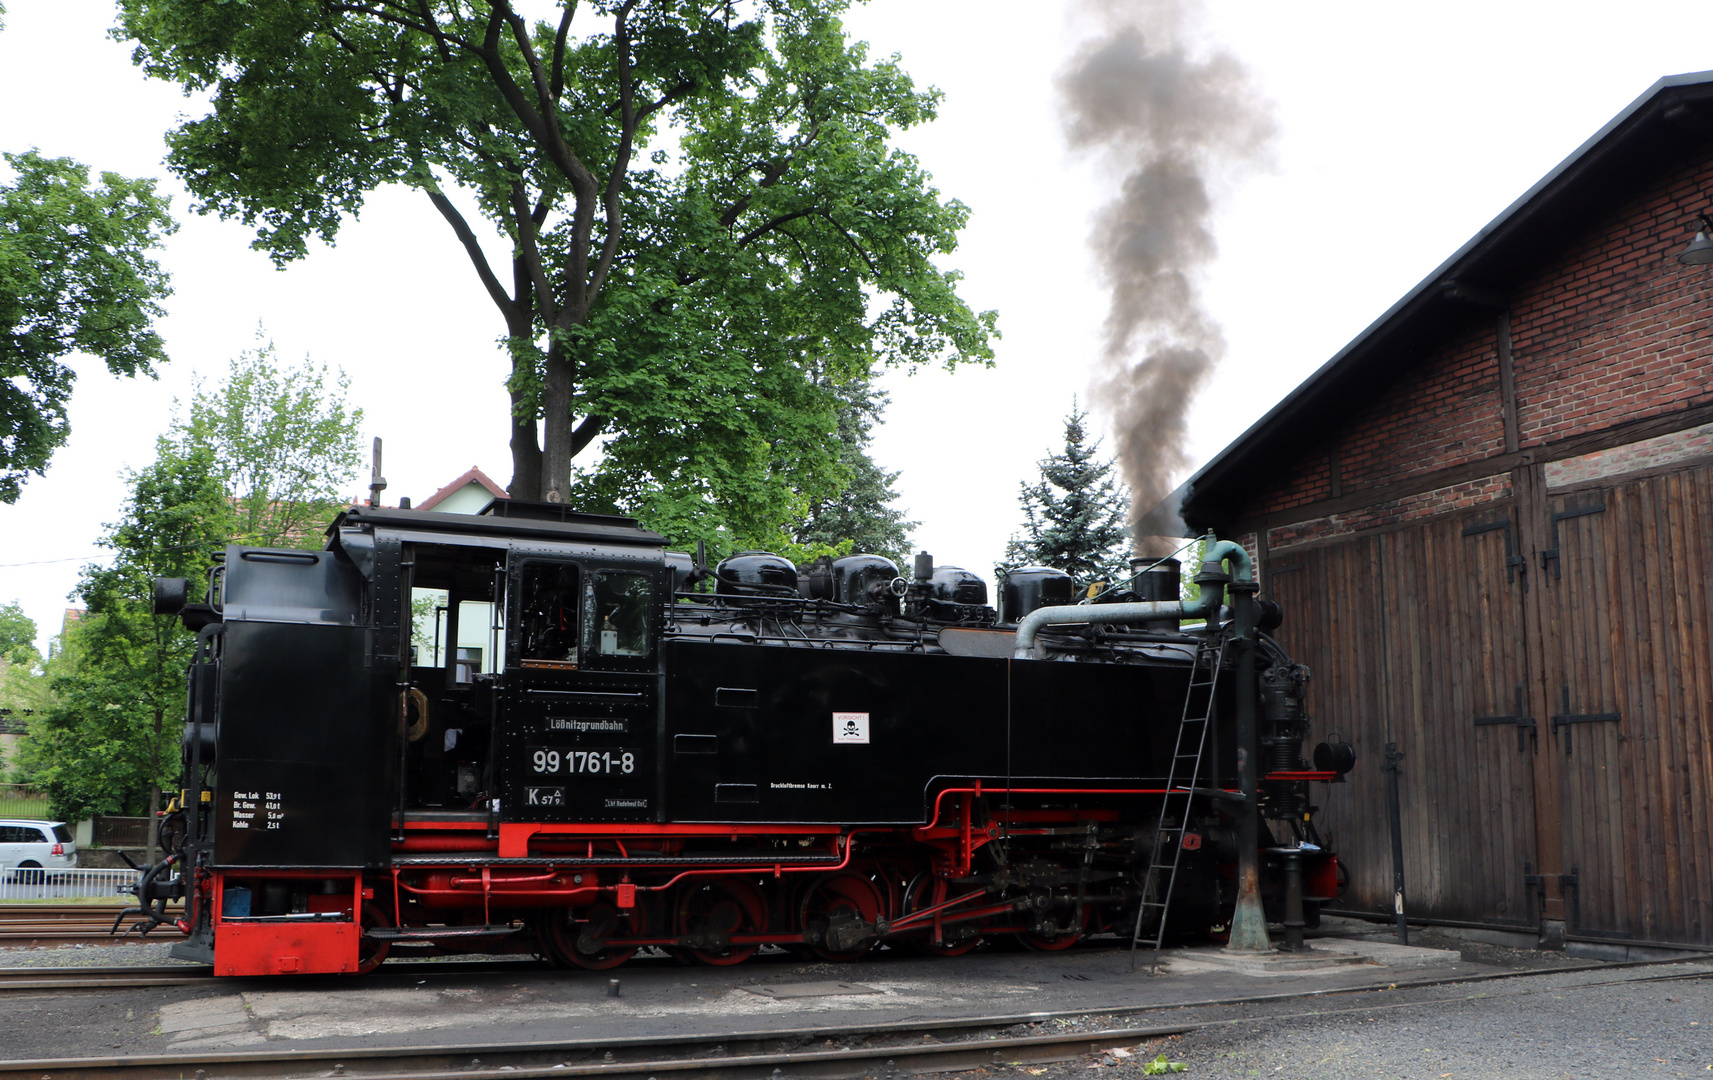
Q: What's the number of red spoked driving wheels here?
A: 5